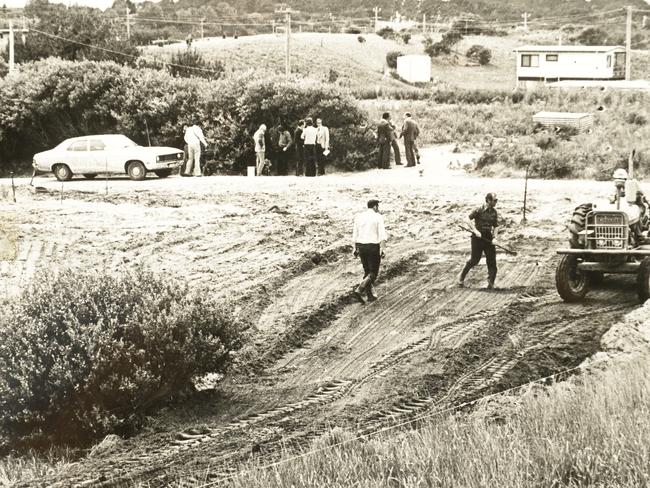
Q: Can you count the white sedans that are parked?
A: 1